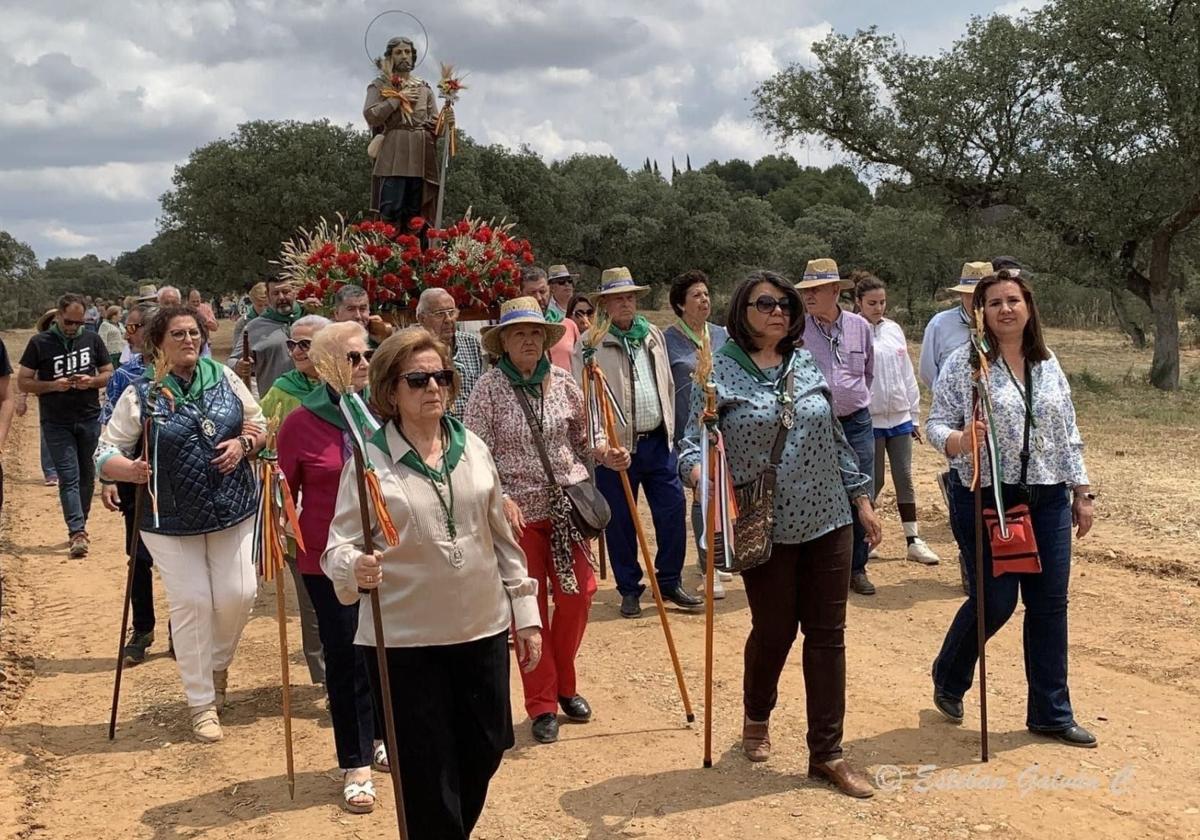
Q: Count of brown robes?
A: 1